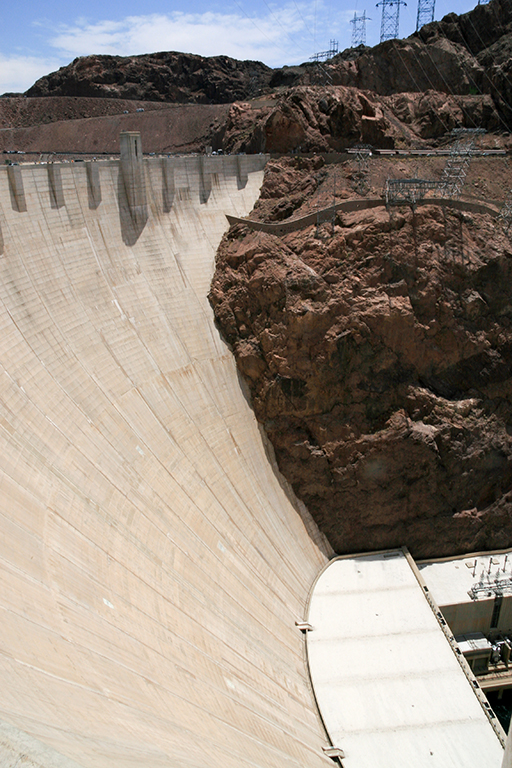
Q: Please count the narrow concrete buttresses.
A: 6